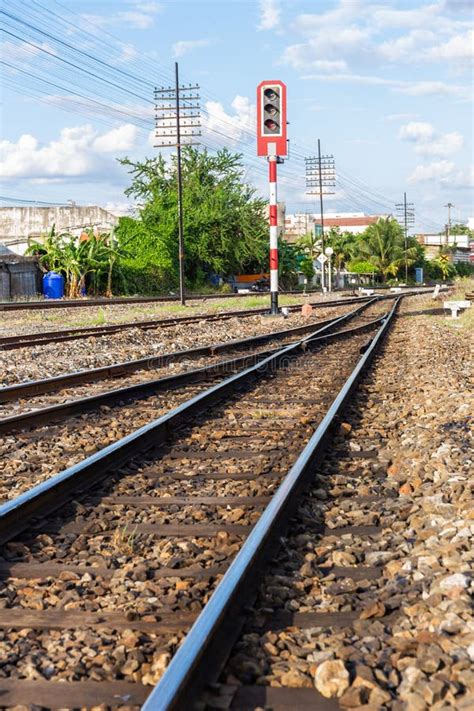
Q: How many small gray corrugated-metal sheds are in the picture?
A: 1